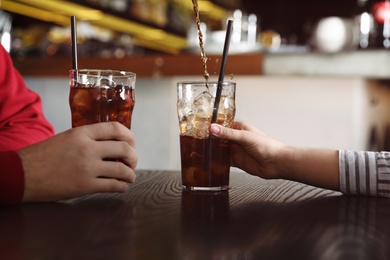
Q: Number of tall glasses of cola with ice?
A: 2